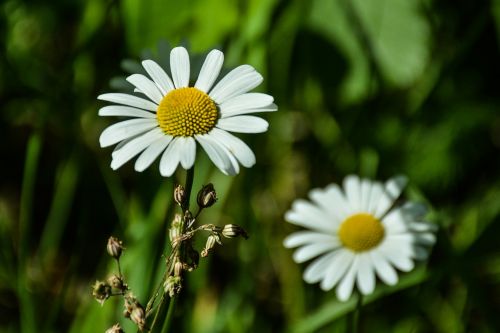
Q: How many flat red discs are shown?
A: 0